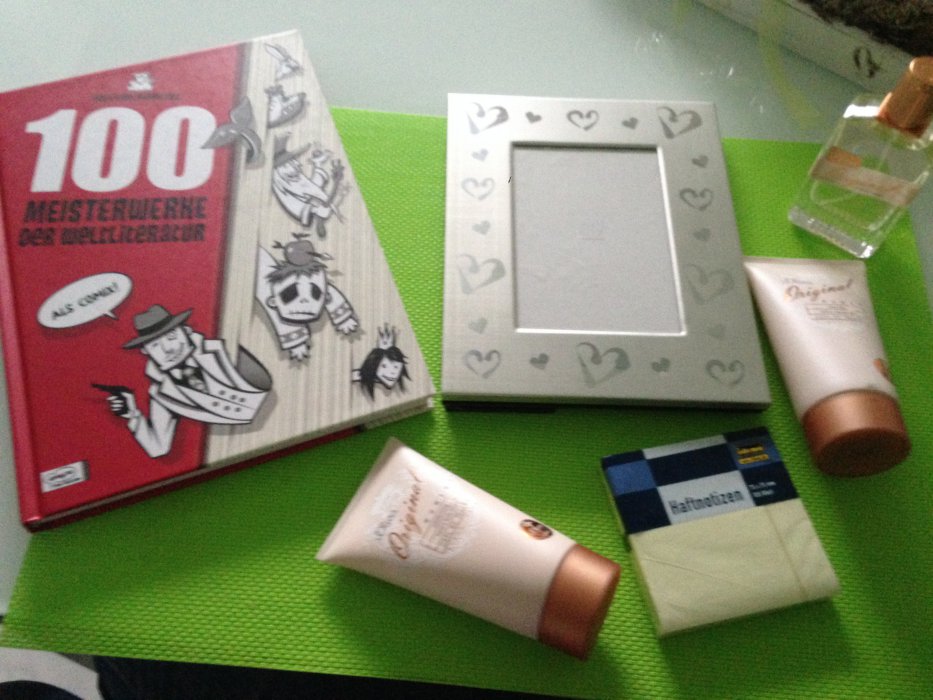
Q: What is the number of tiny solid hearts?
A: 10